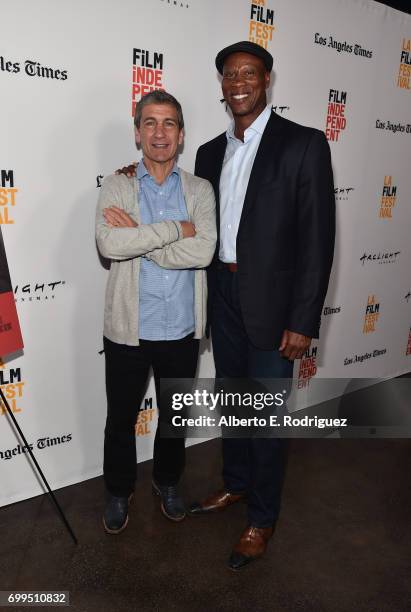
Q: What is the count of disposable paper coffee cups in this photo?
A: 0